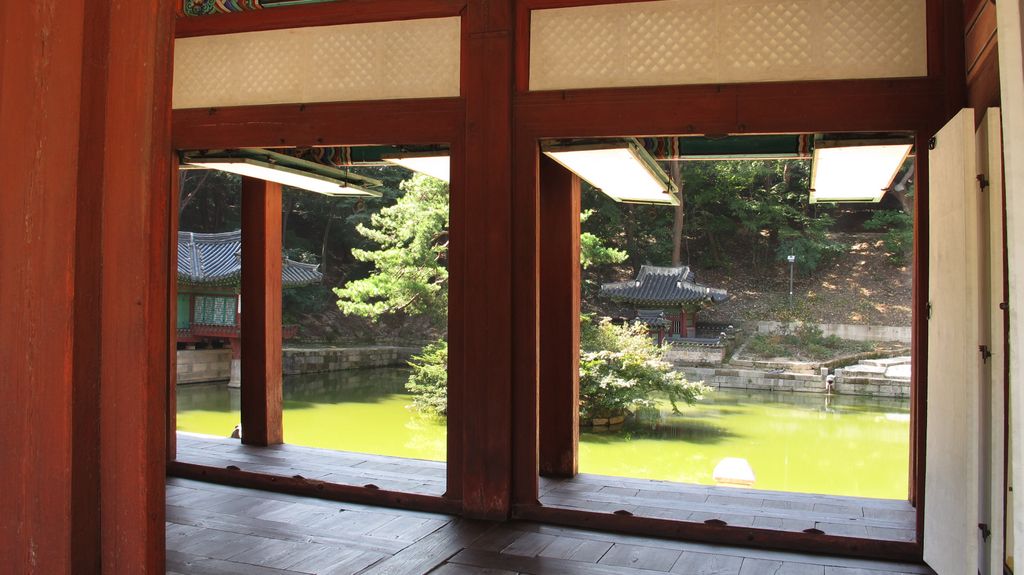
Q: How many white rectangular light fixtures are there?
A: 4